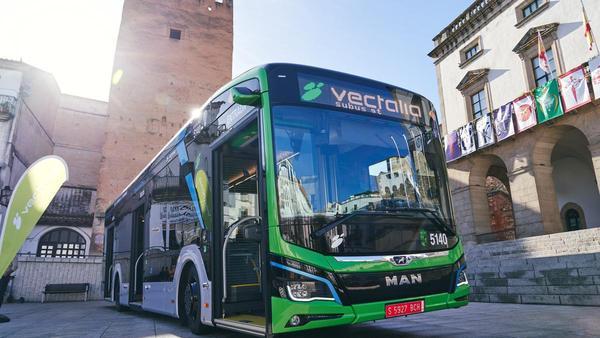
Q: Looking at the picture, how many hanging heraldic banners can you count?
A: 8